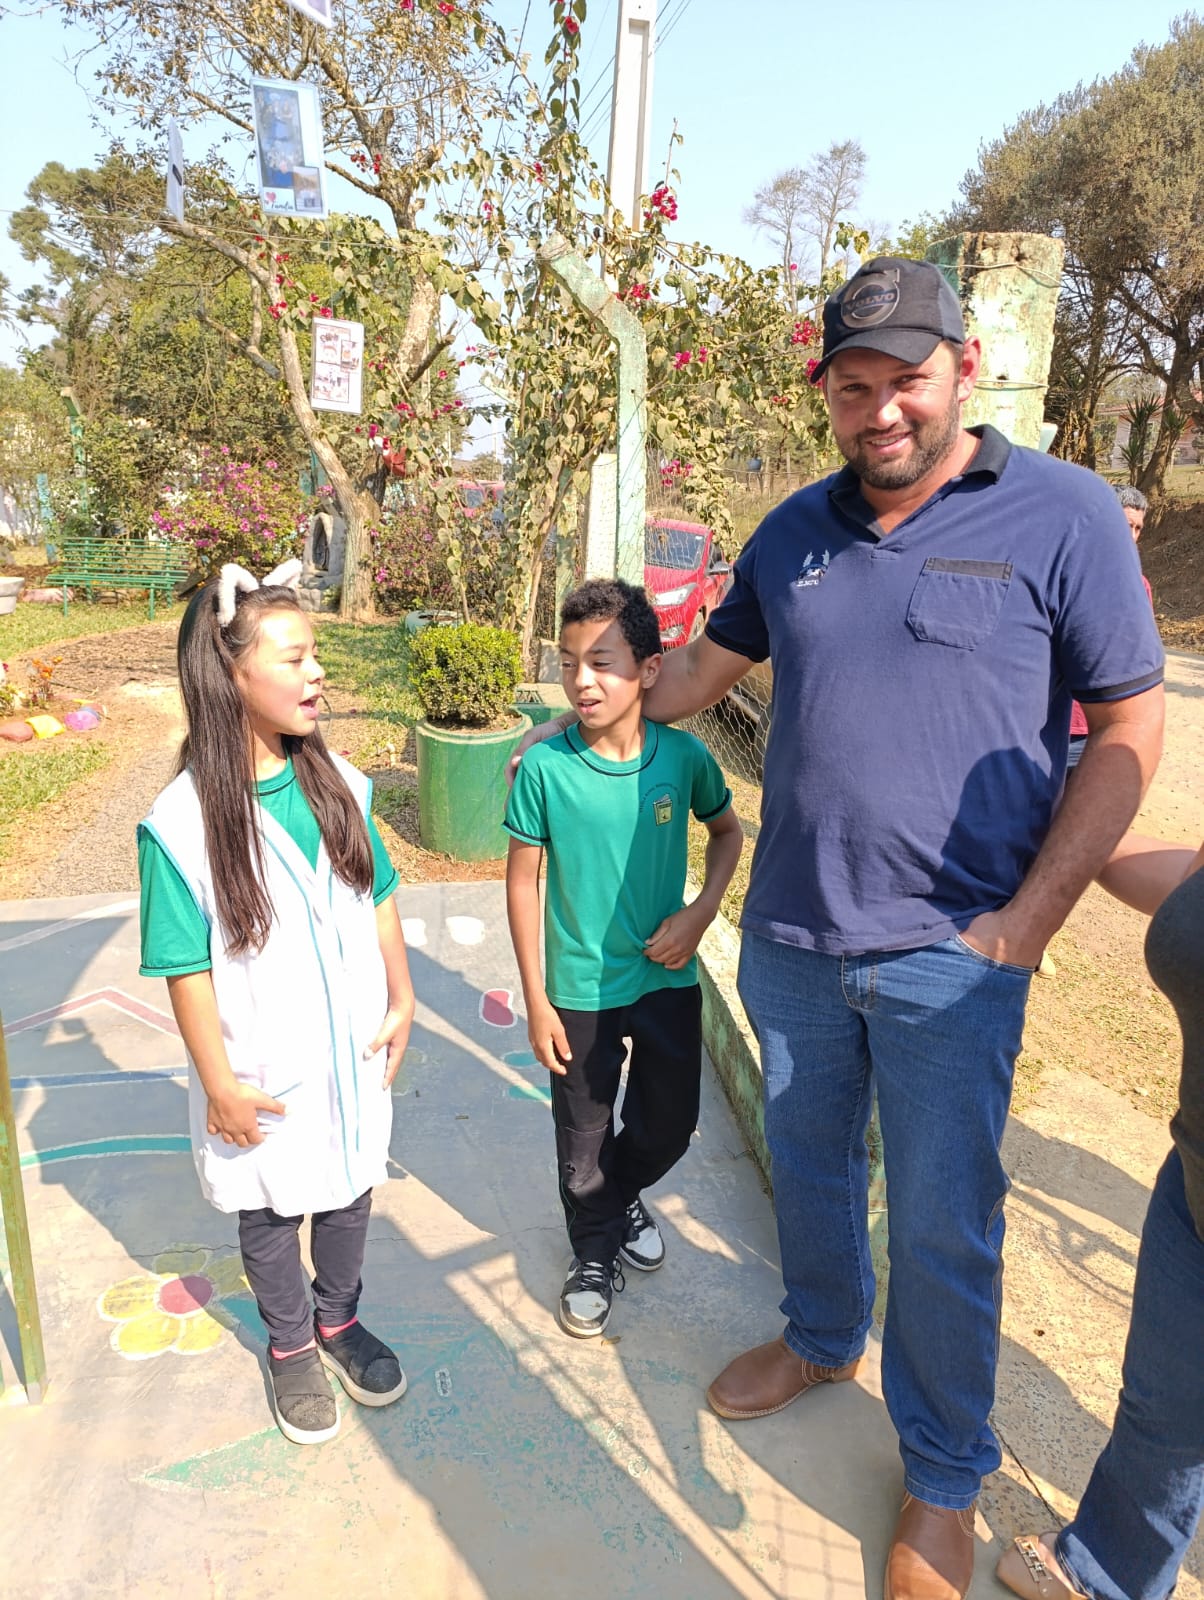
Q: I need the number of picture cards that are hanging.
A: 4